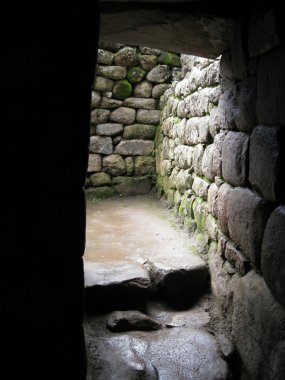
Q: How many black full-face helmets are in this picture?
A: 0